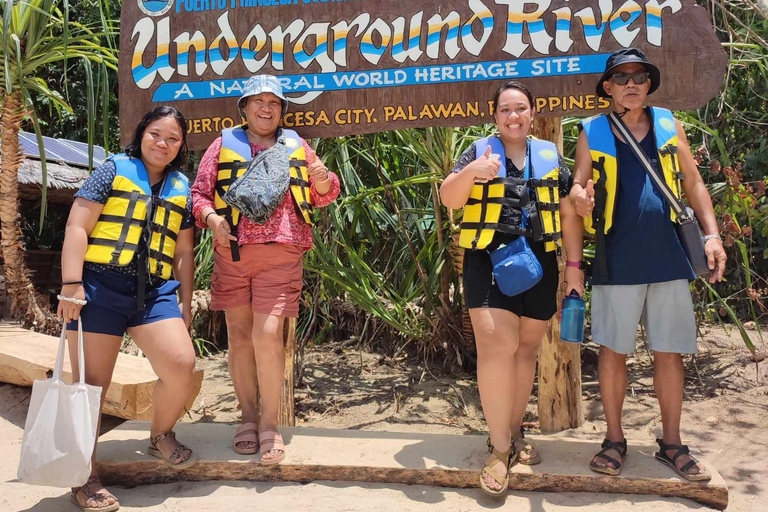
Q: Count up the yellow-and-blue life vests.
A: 4